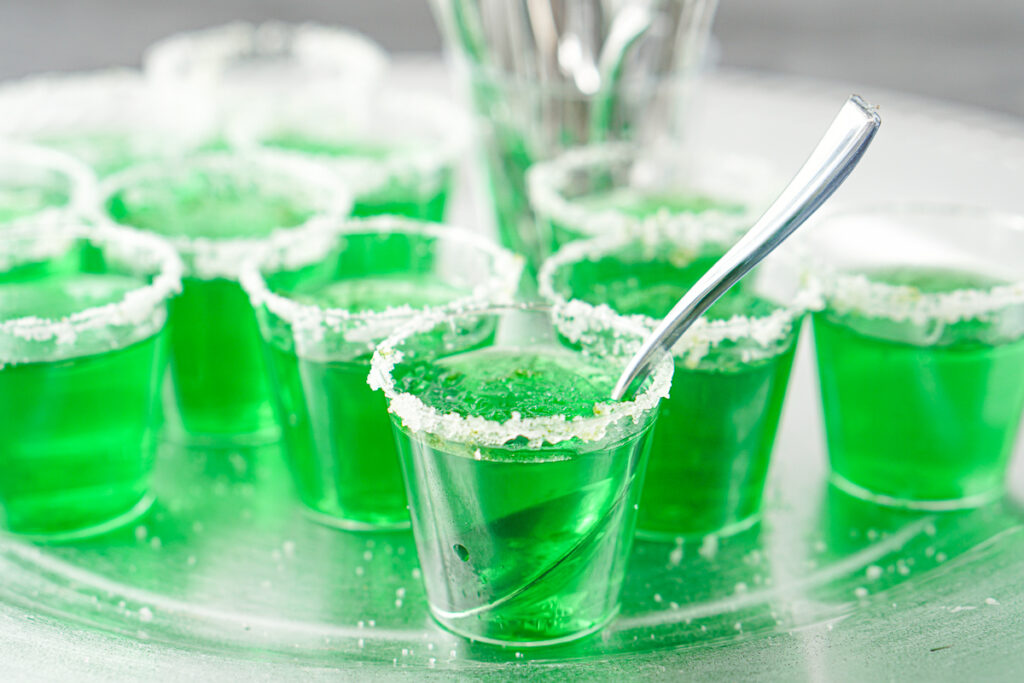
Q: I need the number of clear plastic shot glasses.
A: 11